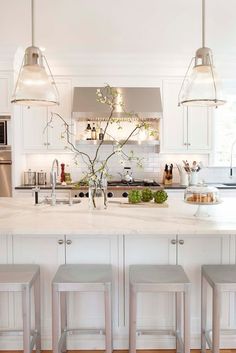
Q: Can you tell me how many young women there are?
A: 0